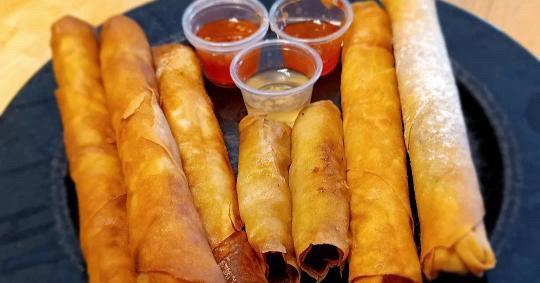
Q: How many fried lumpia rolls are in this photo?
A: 7